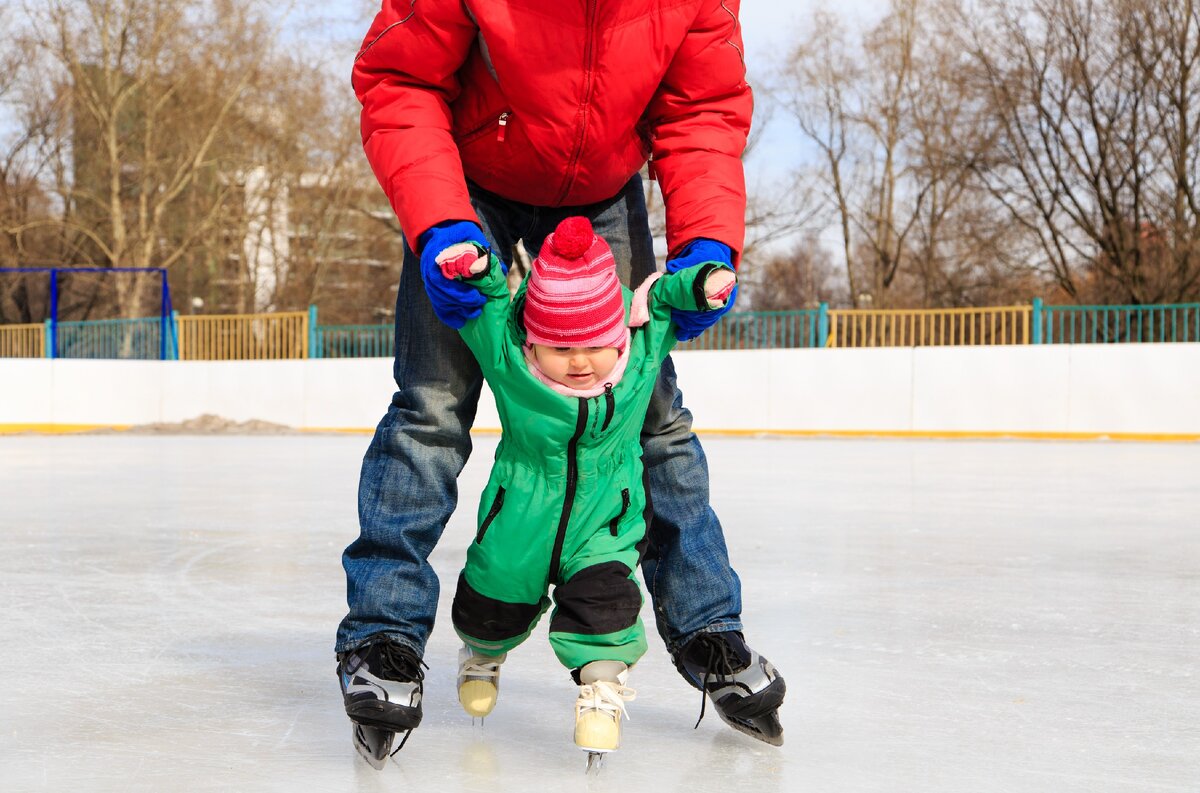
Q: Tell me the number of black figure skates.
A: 2